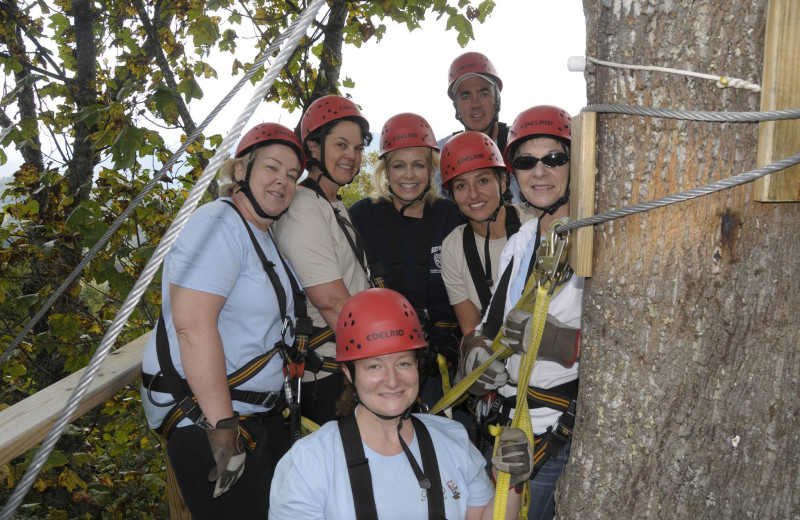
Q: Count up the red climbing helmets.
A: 7